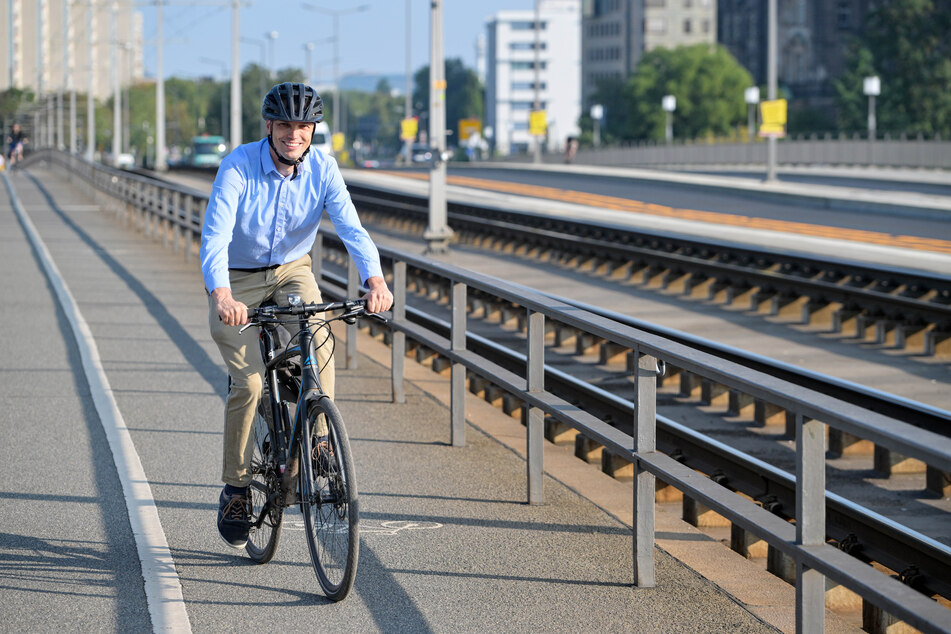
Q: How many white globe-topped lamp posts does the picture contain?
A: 4